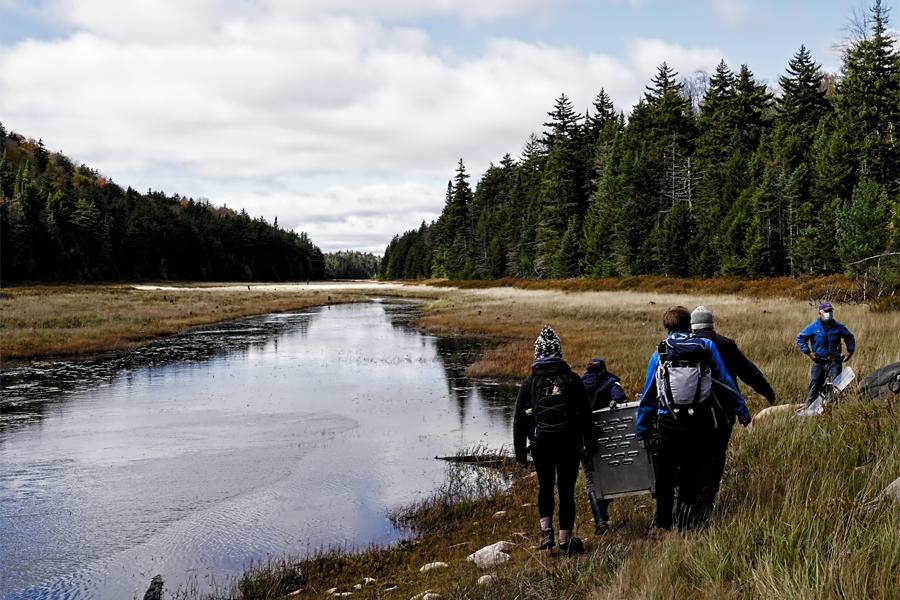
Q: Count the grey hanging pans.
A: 0